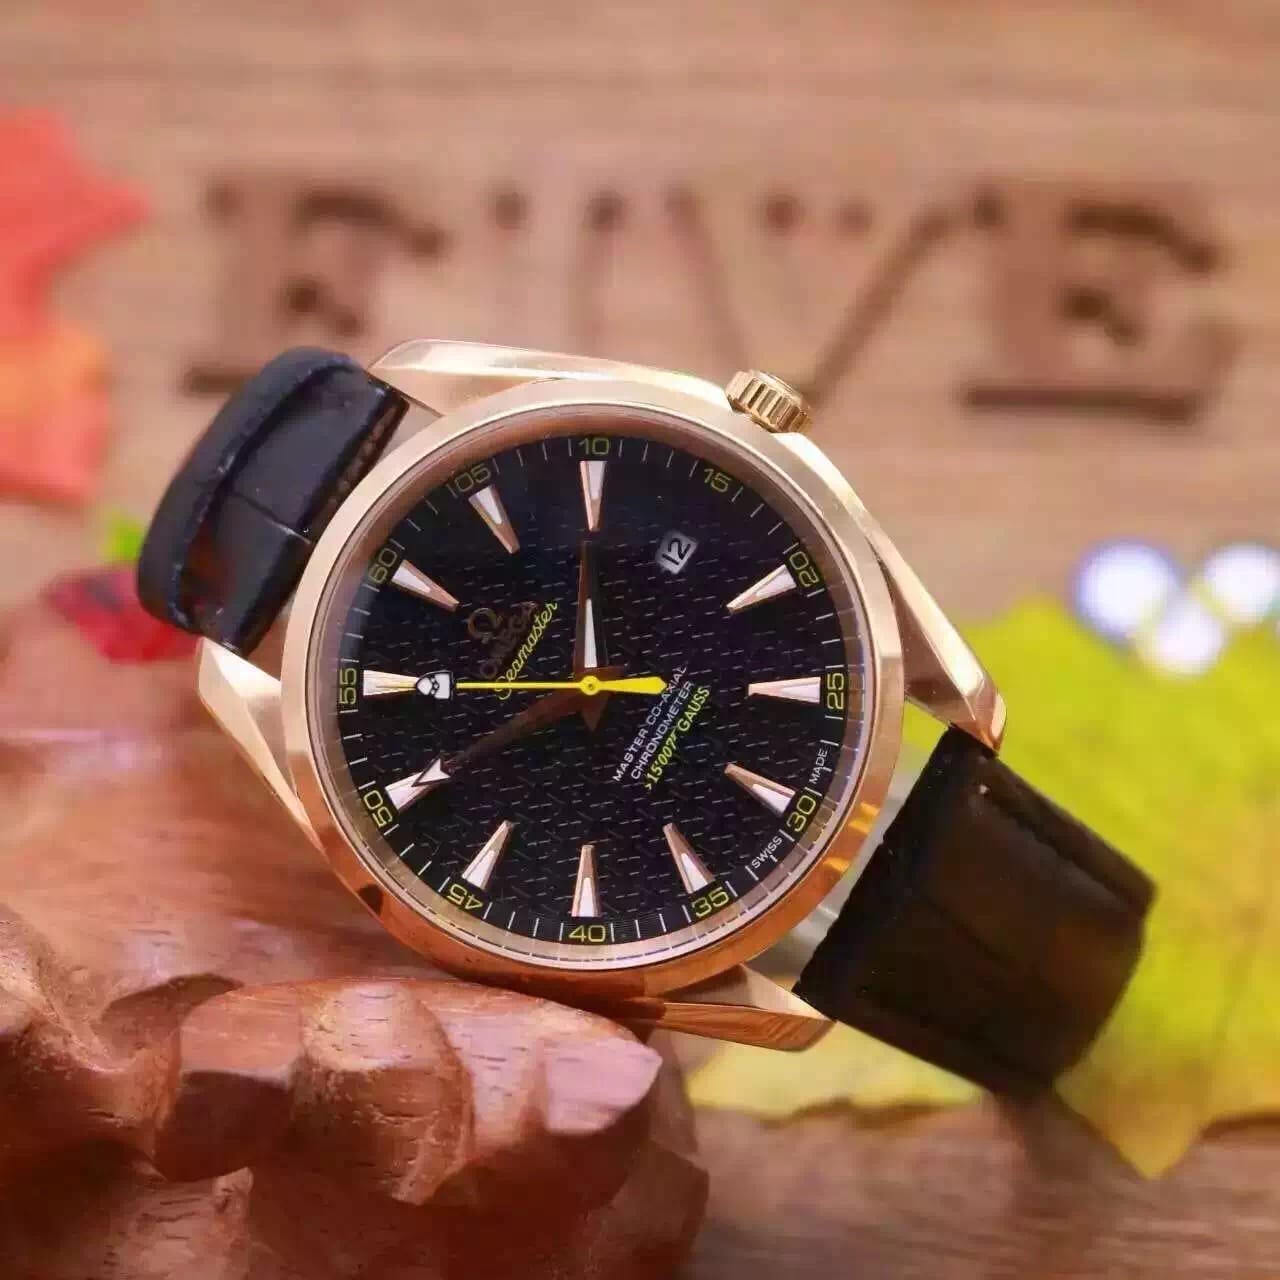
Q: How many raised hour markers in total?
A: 11